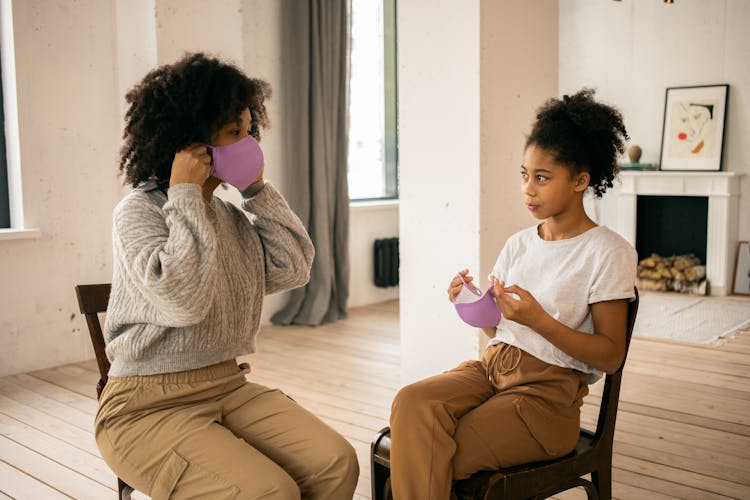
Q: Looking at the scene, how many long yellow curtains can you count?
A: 0